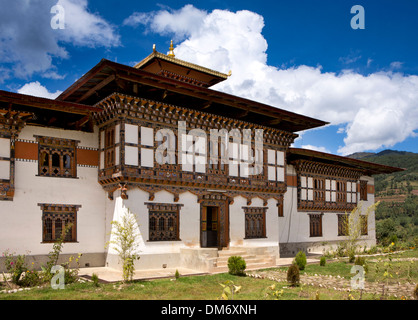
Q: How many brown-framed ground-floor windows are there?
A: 6